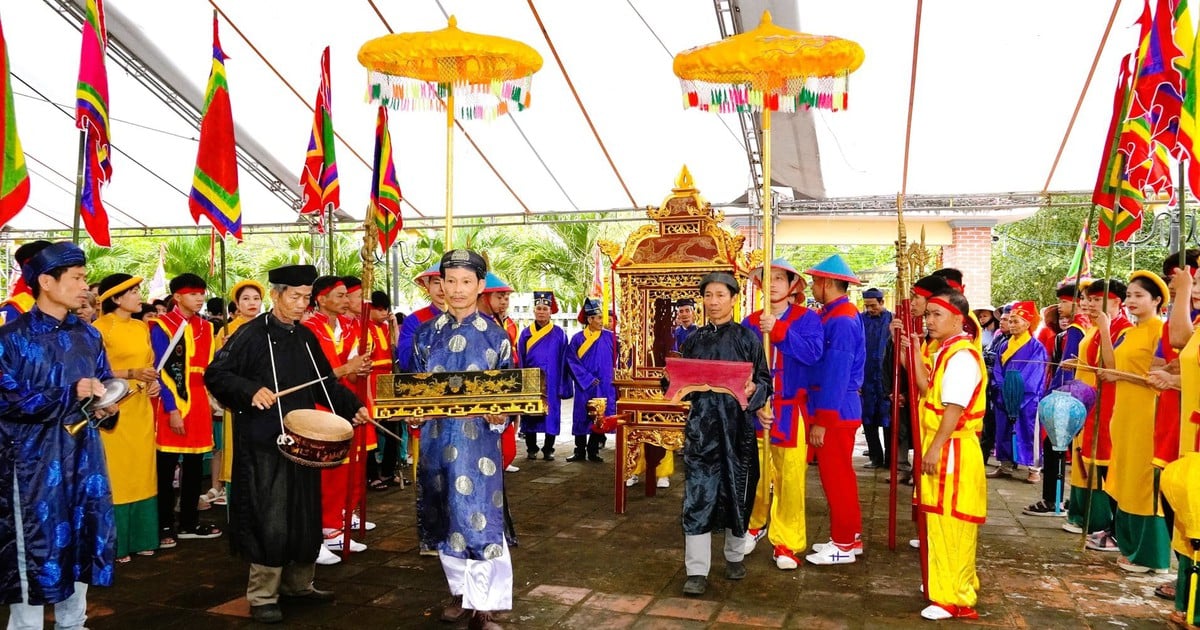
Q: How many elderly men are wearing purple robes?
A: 3